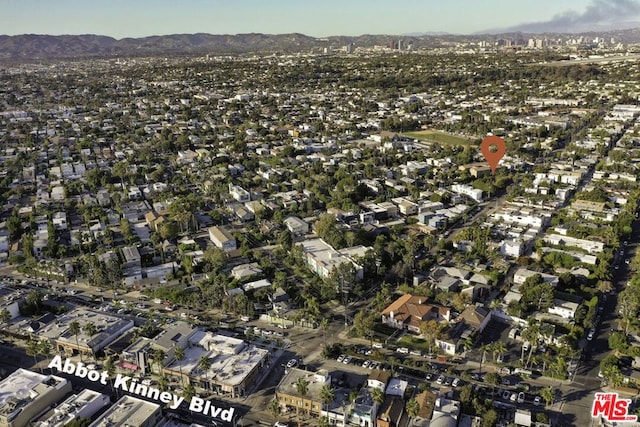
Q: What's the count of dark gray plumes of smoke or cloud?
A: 1